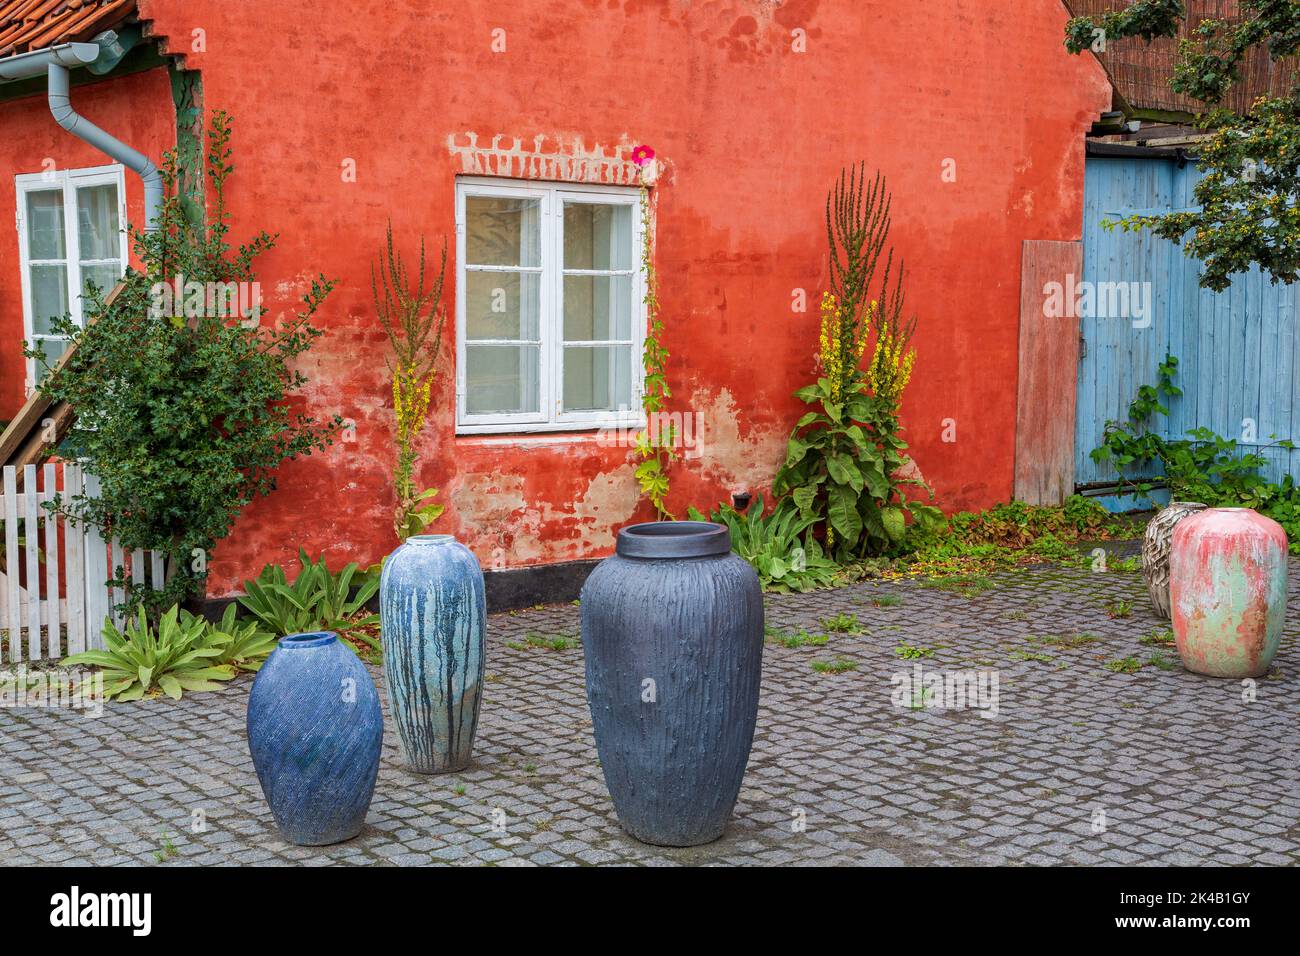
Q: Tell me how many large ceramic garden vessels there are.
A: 5